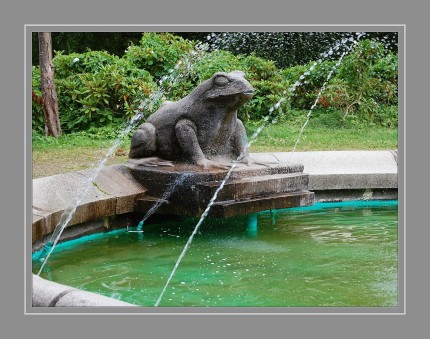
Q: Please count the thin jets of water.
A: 4